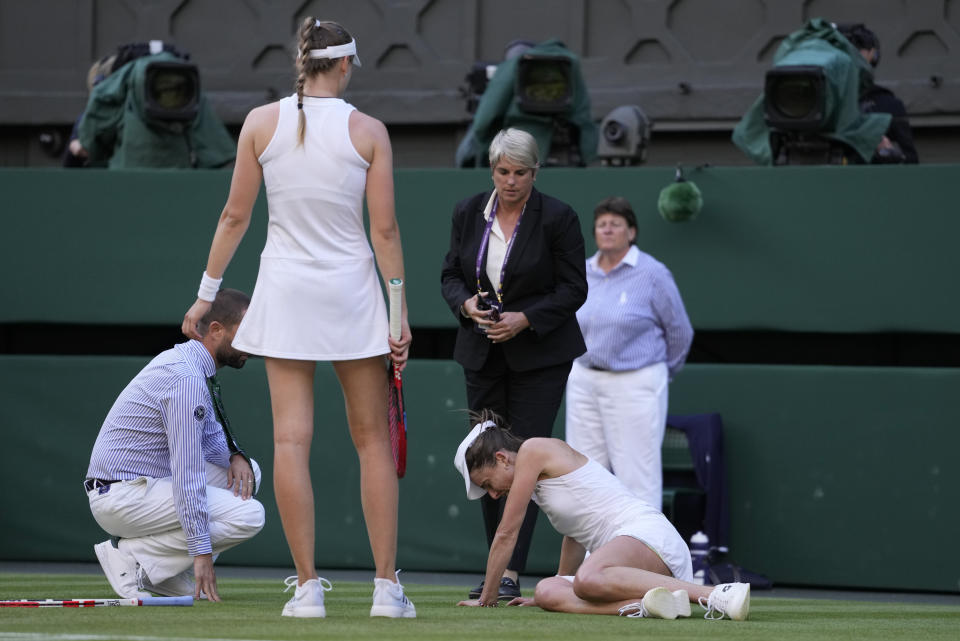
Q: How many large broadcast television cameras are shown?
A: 3